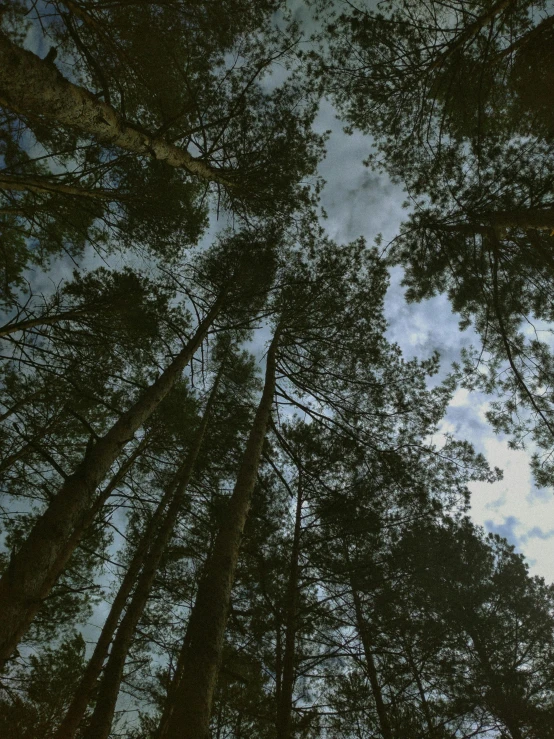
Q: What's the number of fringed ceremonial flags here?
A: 0